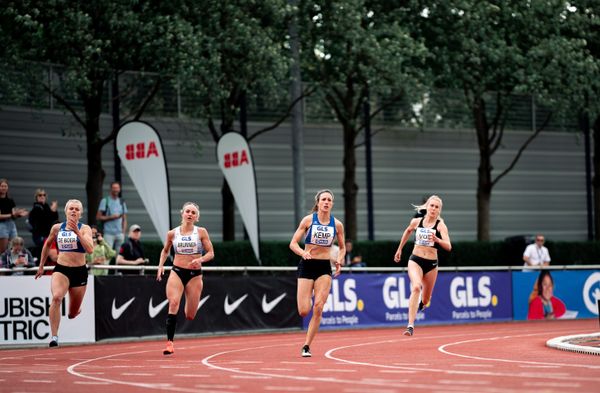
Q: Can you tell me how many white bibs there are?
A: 4